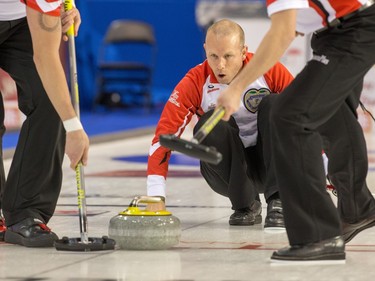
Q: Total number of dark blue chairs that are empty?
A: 1